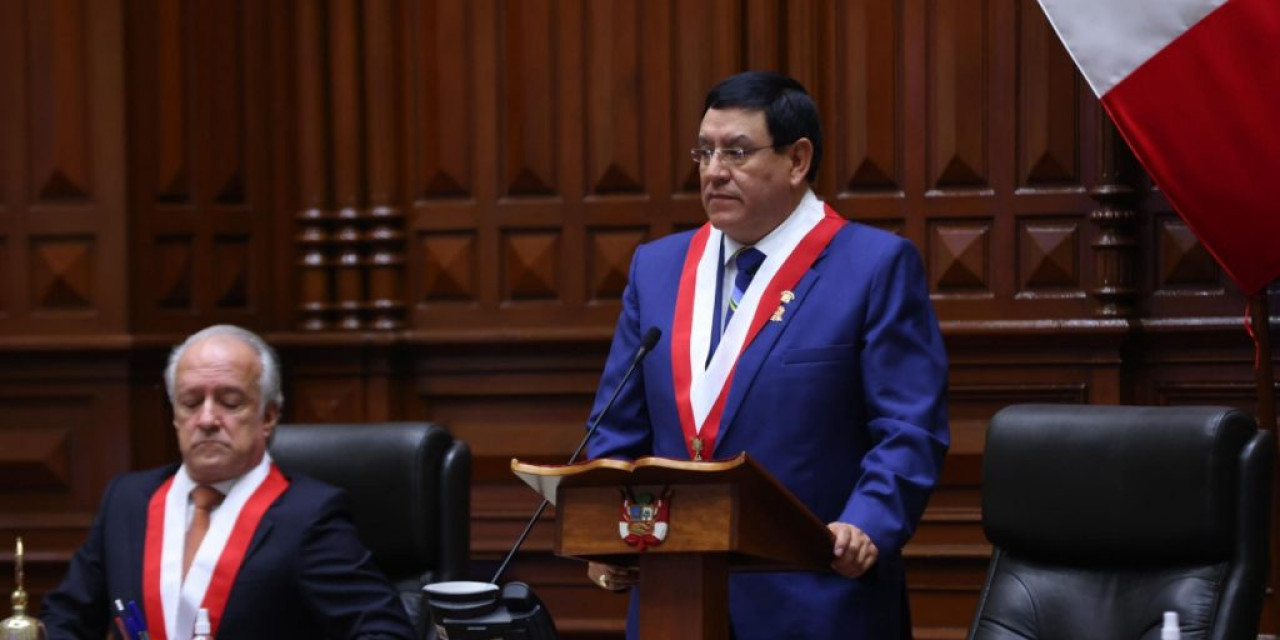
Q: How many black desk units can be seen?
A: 1